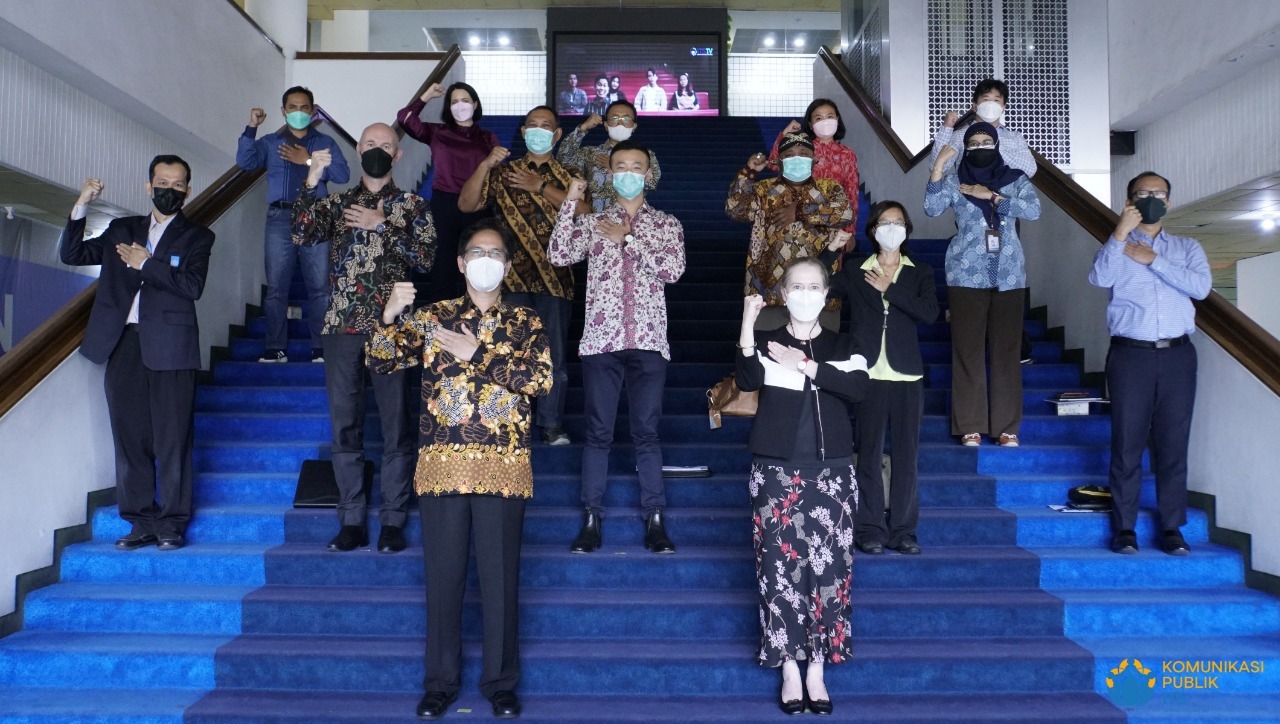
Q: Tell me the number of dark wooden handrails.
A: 2